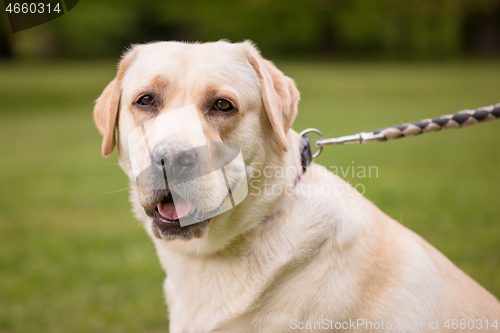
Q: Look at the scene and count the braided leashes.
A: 1